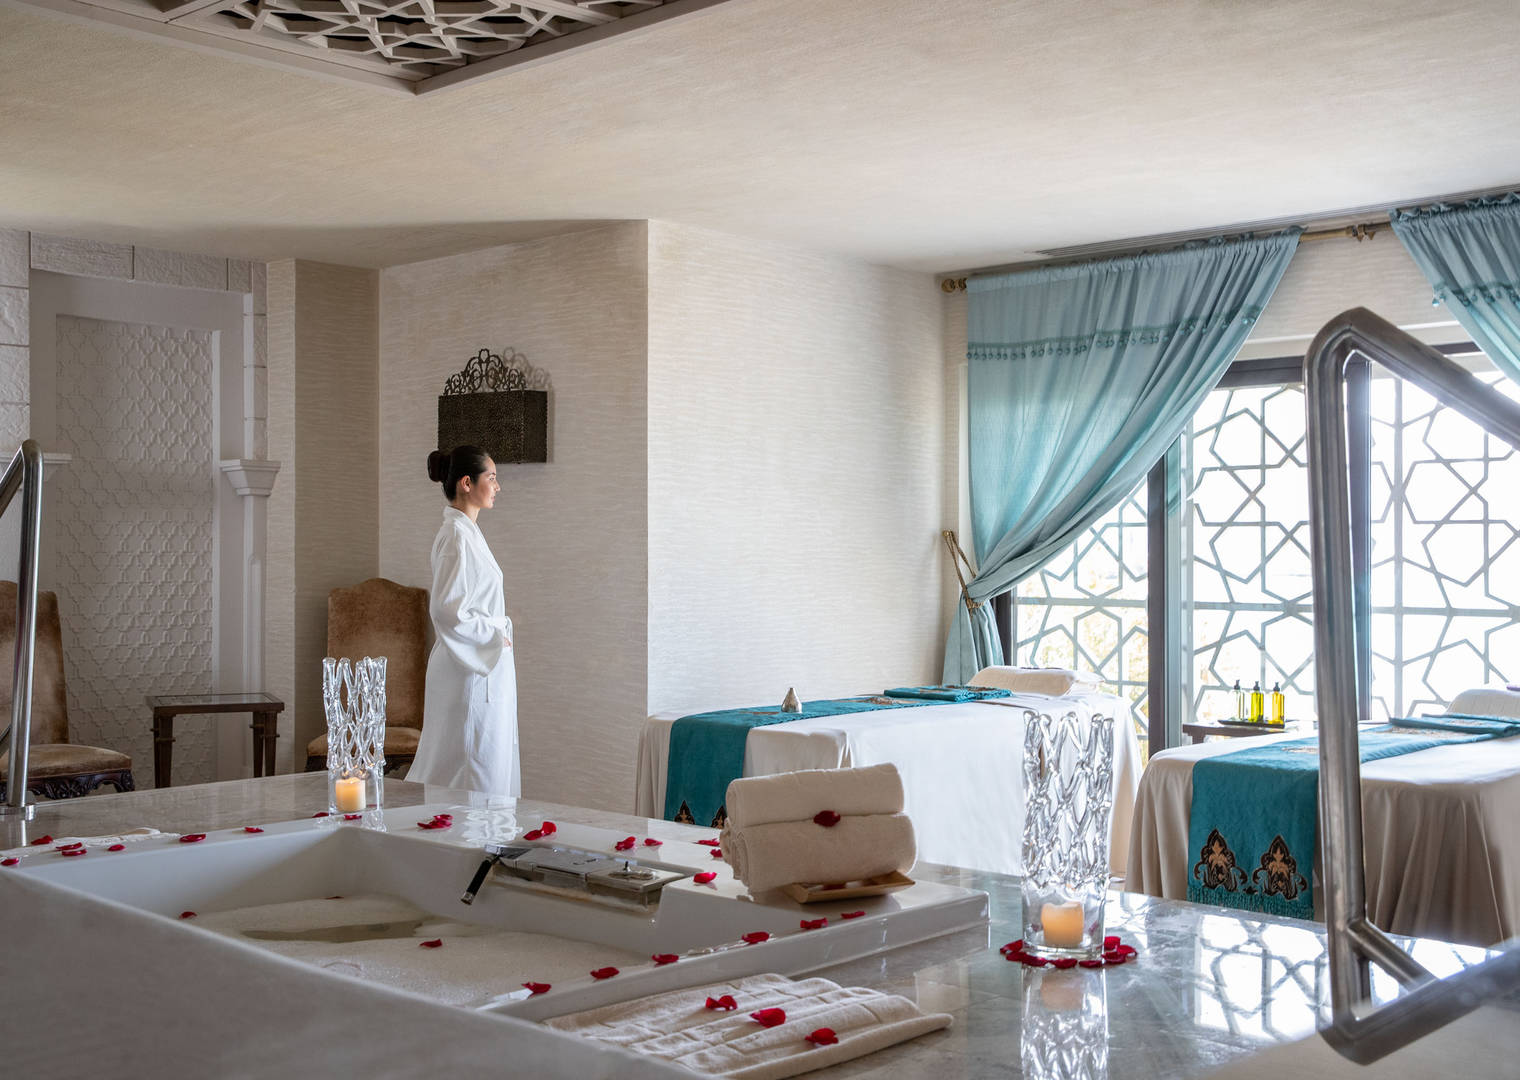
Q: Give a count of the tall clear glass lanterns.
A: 2